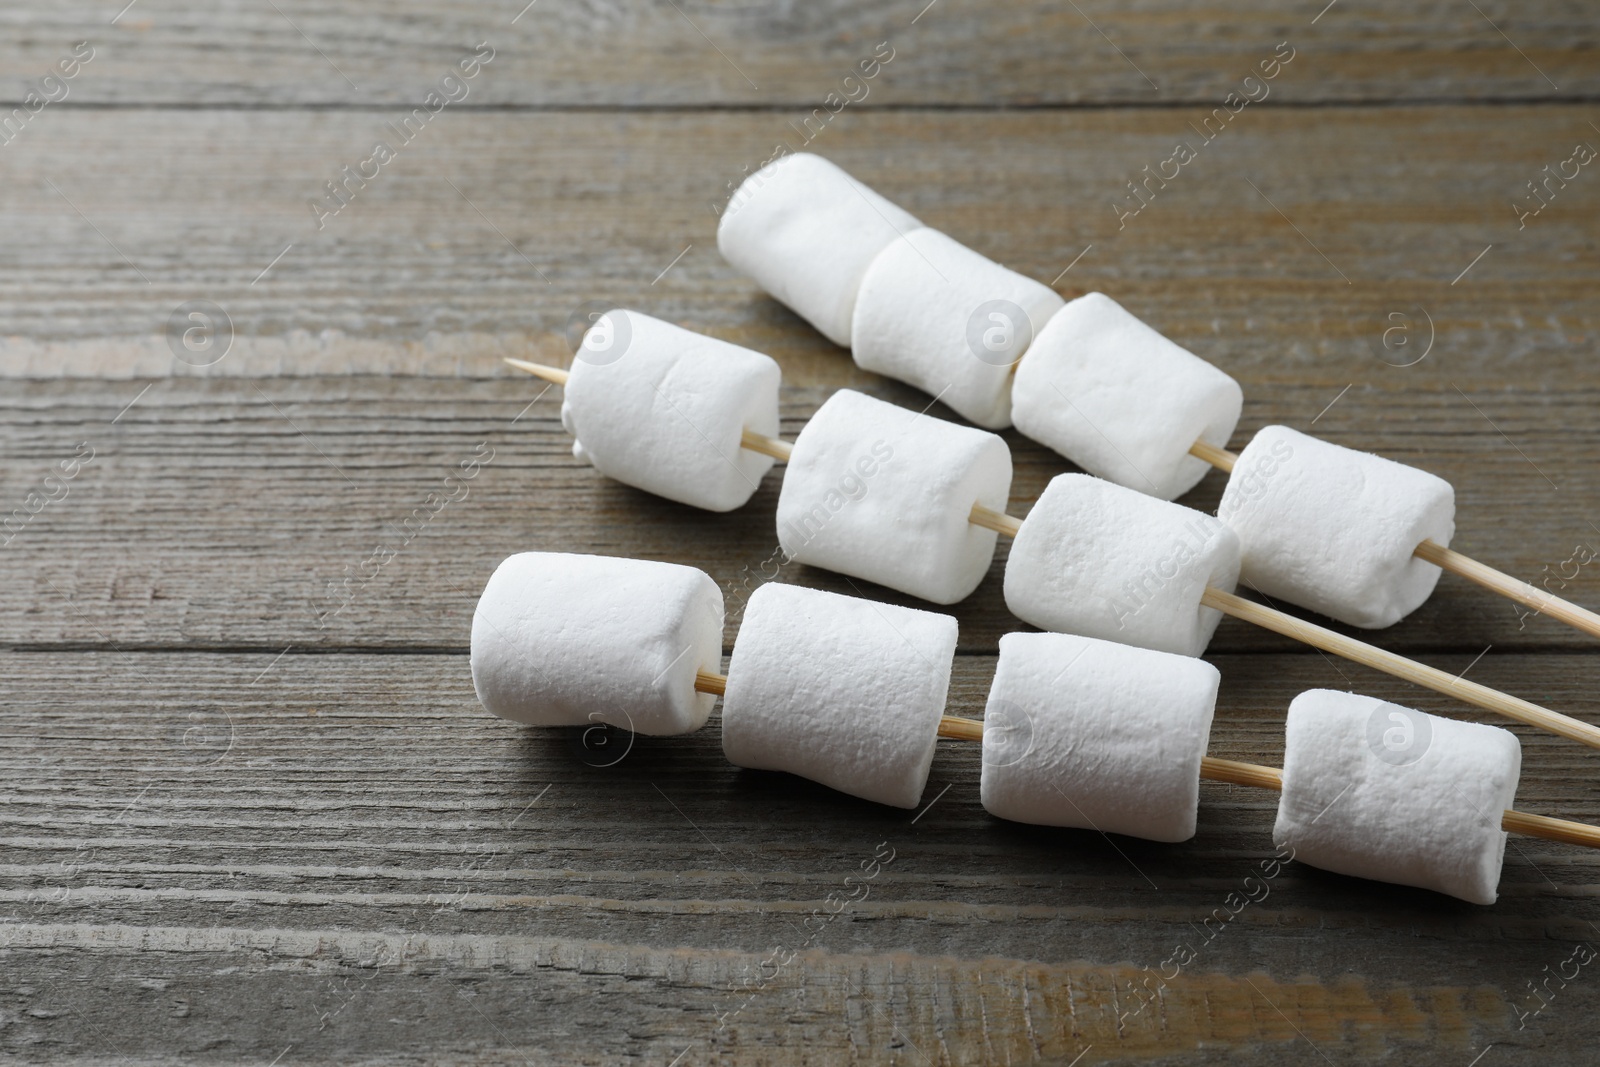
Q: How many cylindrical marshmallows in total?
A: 11